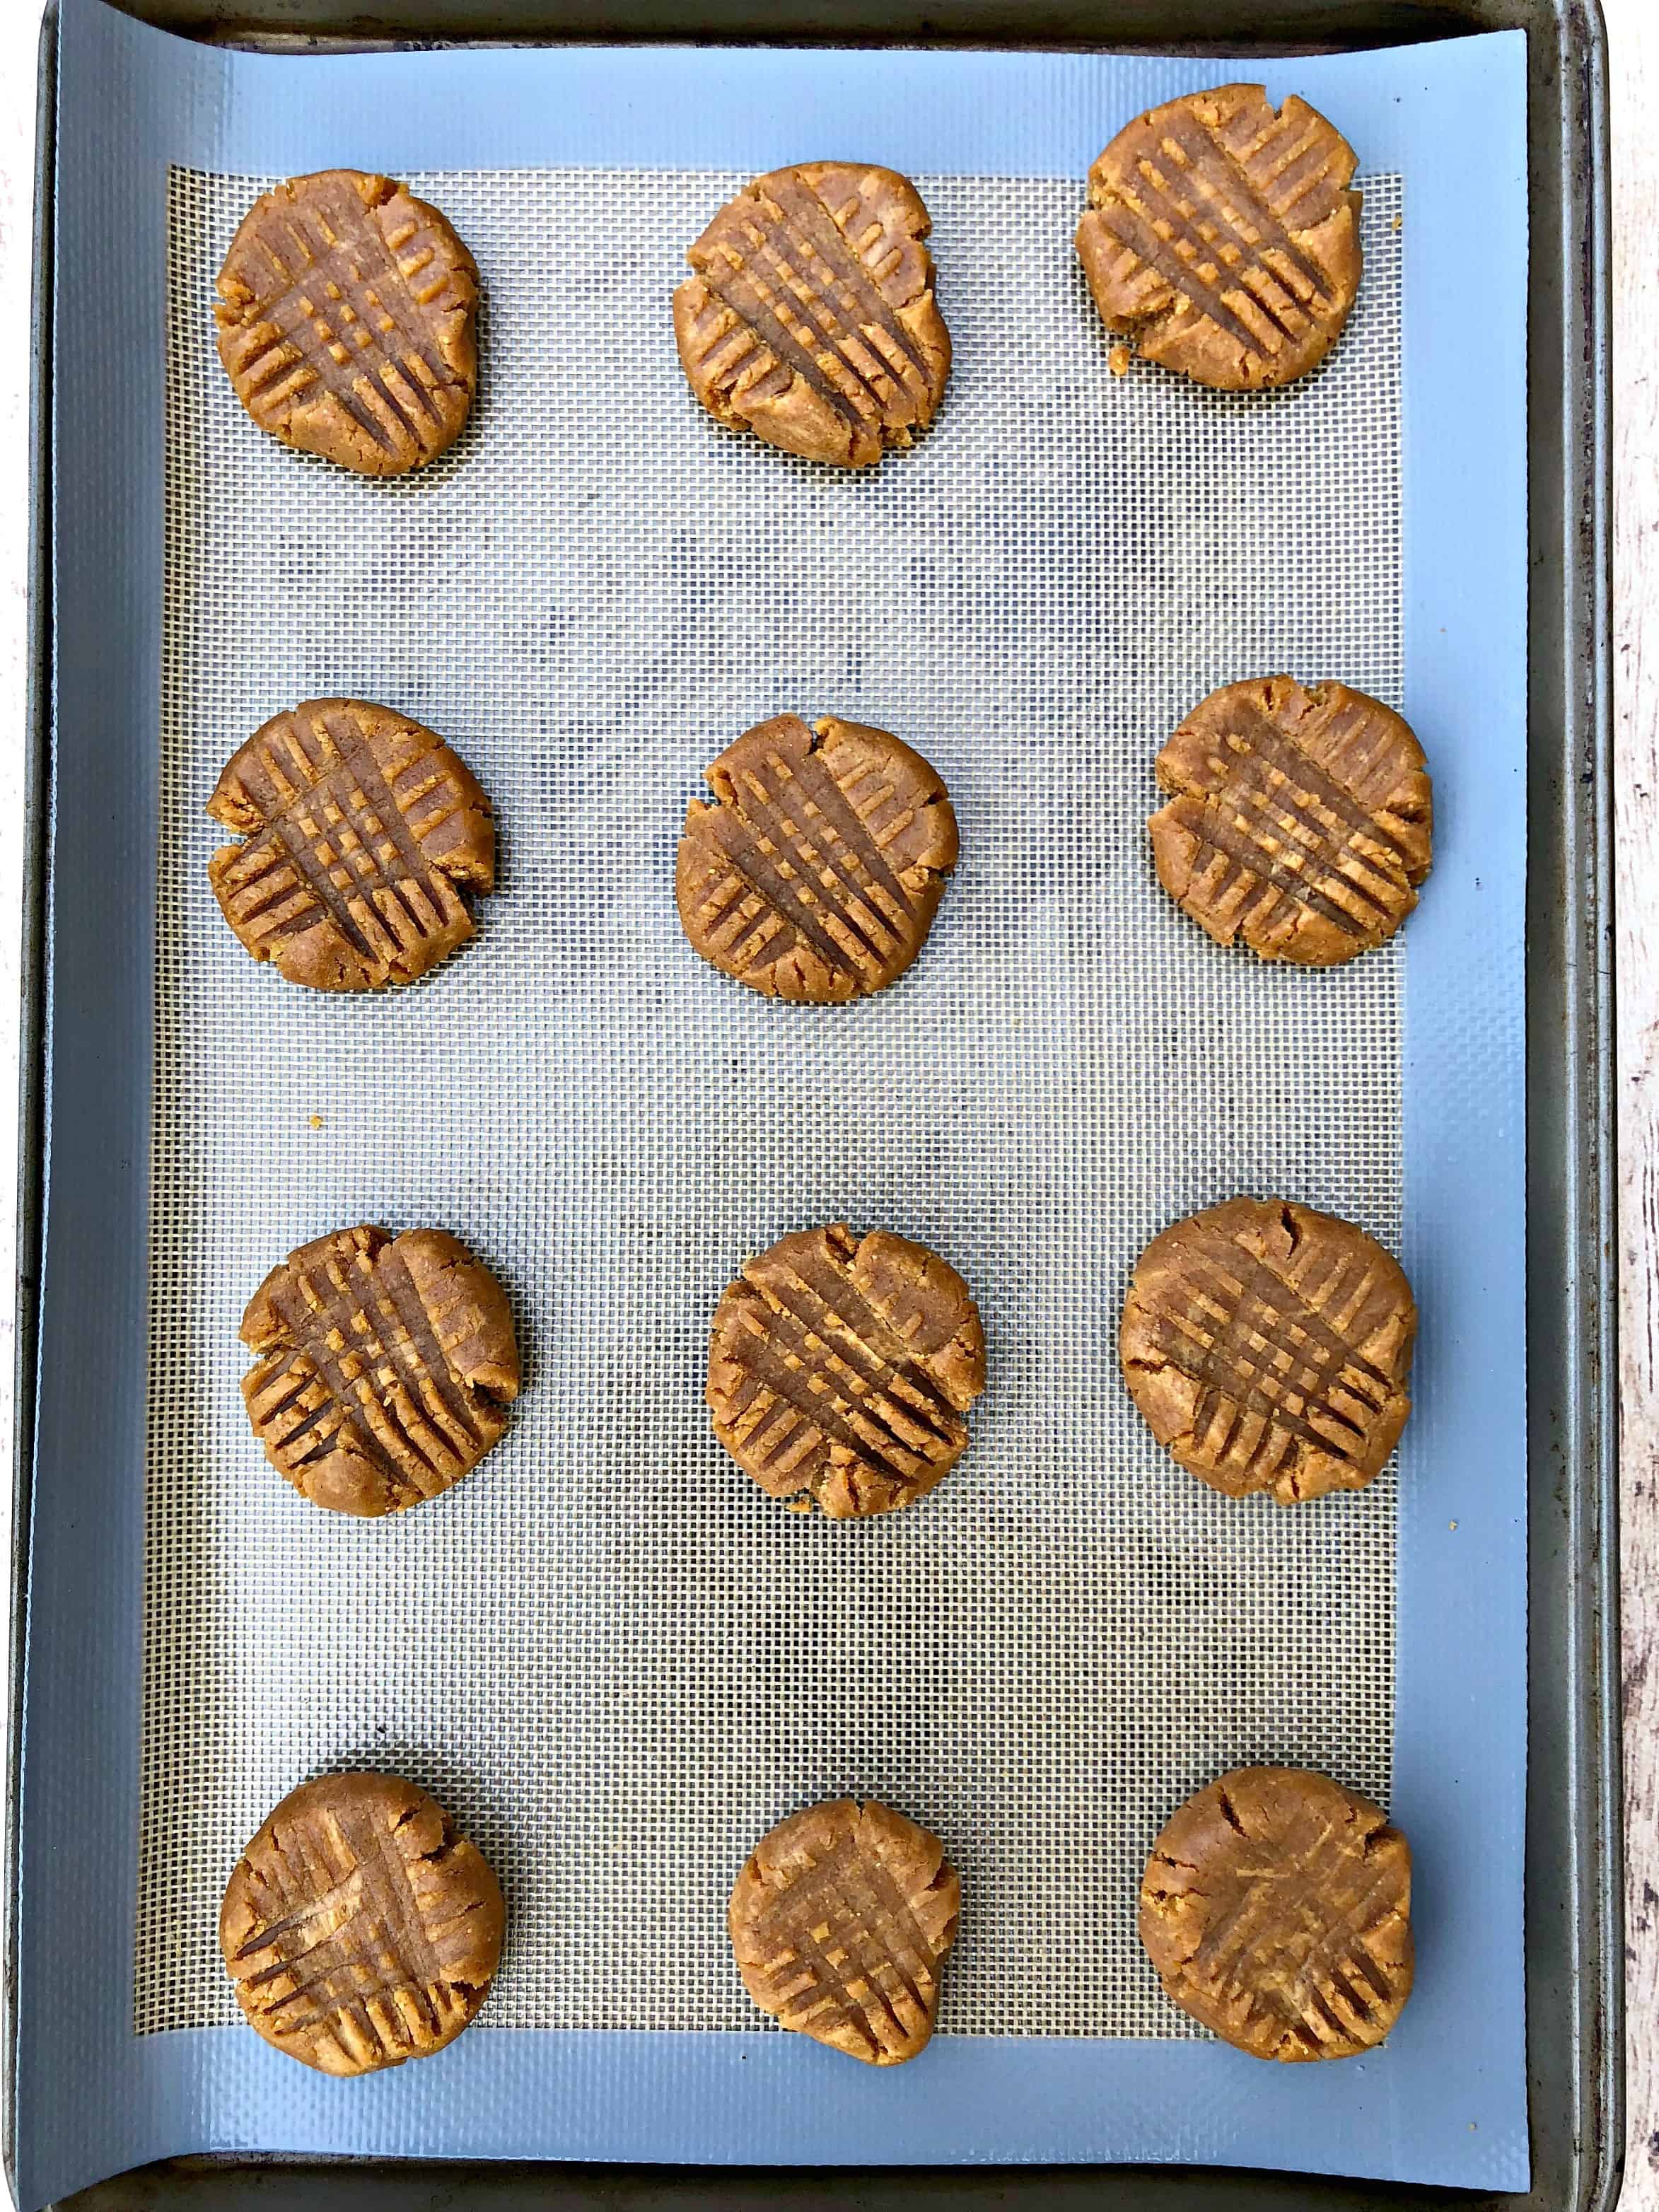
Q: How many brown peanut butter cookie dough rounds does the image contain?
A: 12